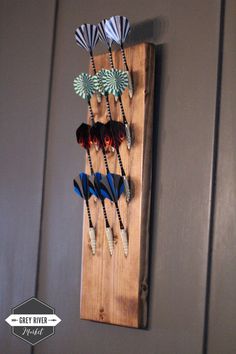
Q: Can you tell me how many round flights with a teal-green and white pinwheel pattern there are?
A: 3